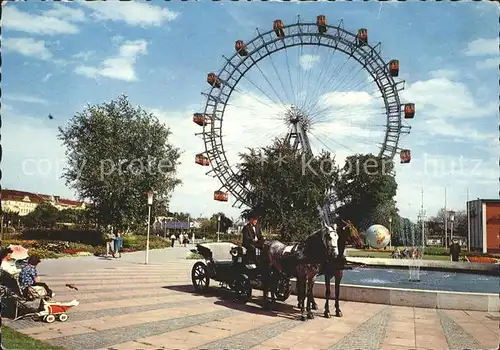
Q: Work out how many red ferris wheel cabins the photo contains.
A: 11